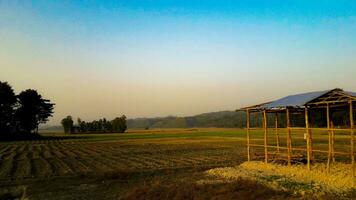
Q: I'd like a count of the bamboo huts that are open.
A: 1